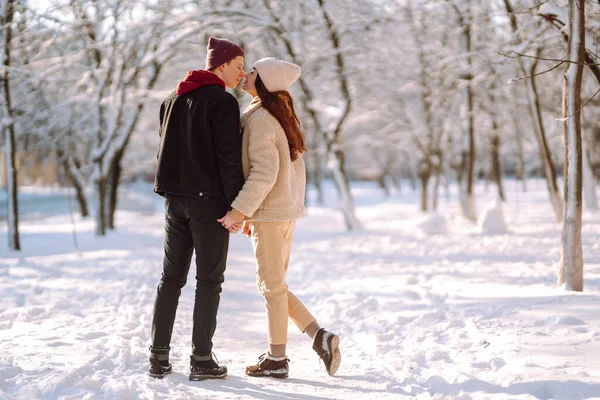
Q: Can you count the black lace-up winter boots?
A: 2